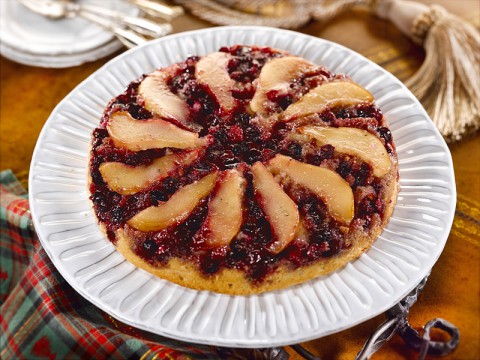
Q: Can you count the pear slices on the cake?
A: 11